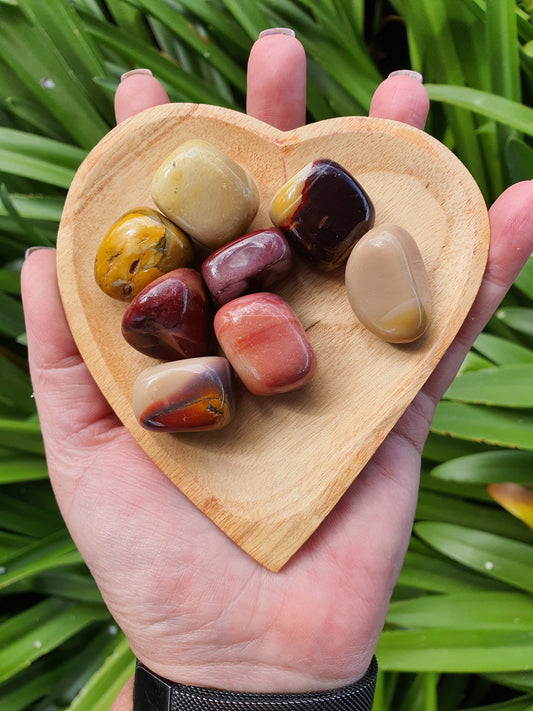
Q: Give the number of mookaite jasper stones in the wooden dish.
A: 8